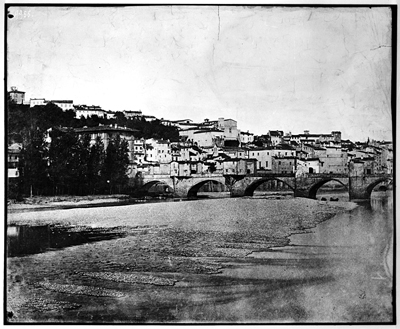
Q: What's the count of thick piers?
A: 4